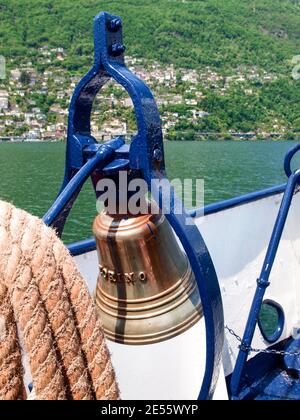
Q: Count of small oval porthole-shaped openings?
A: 1